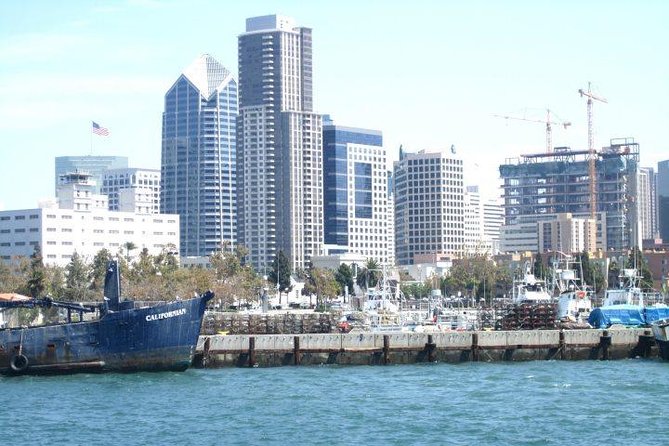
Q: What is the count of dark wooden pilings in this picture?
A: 9